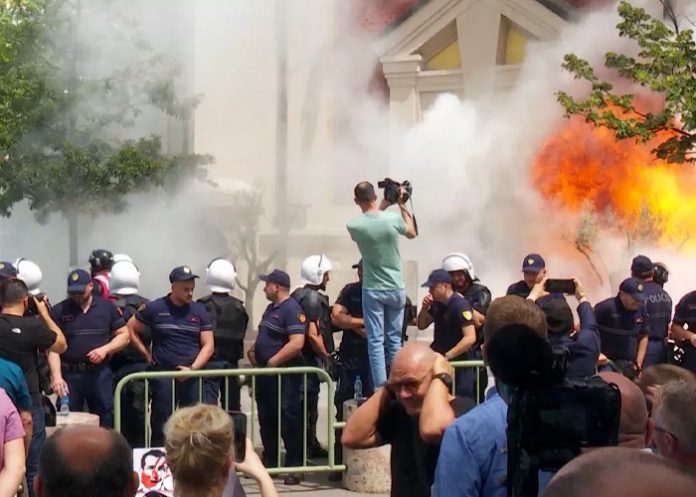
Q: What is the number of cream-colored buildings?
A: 1